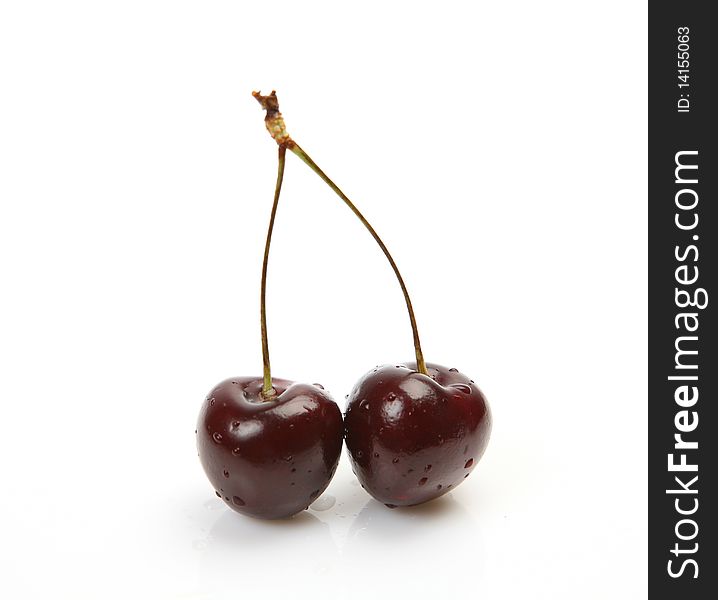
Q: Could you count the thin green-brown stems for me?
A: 2